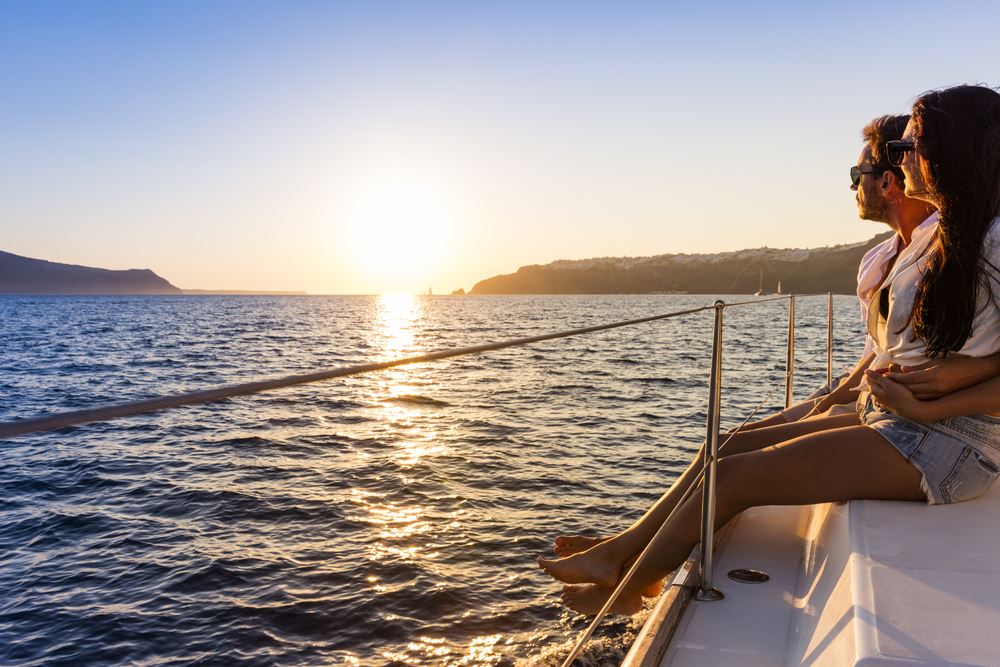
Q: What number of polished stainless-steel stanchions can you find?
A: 3